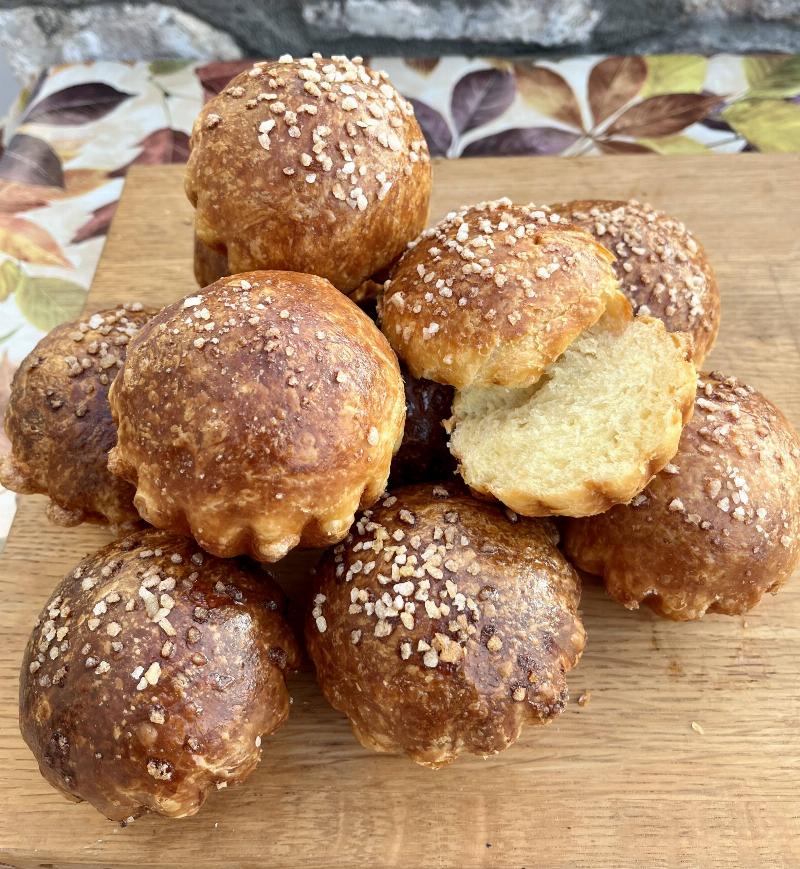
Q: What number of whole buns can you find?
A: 7